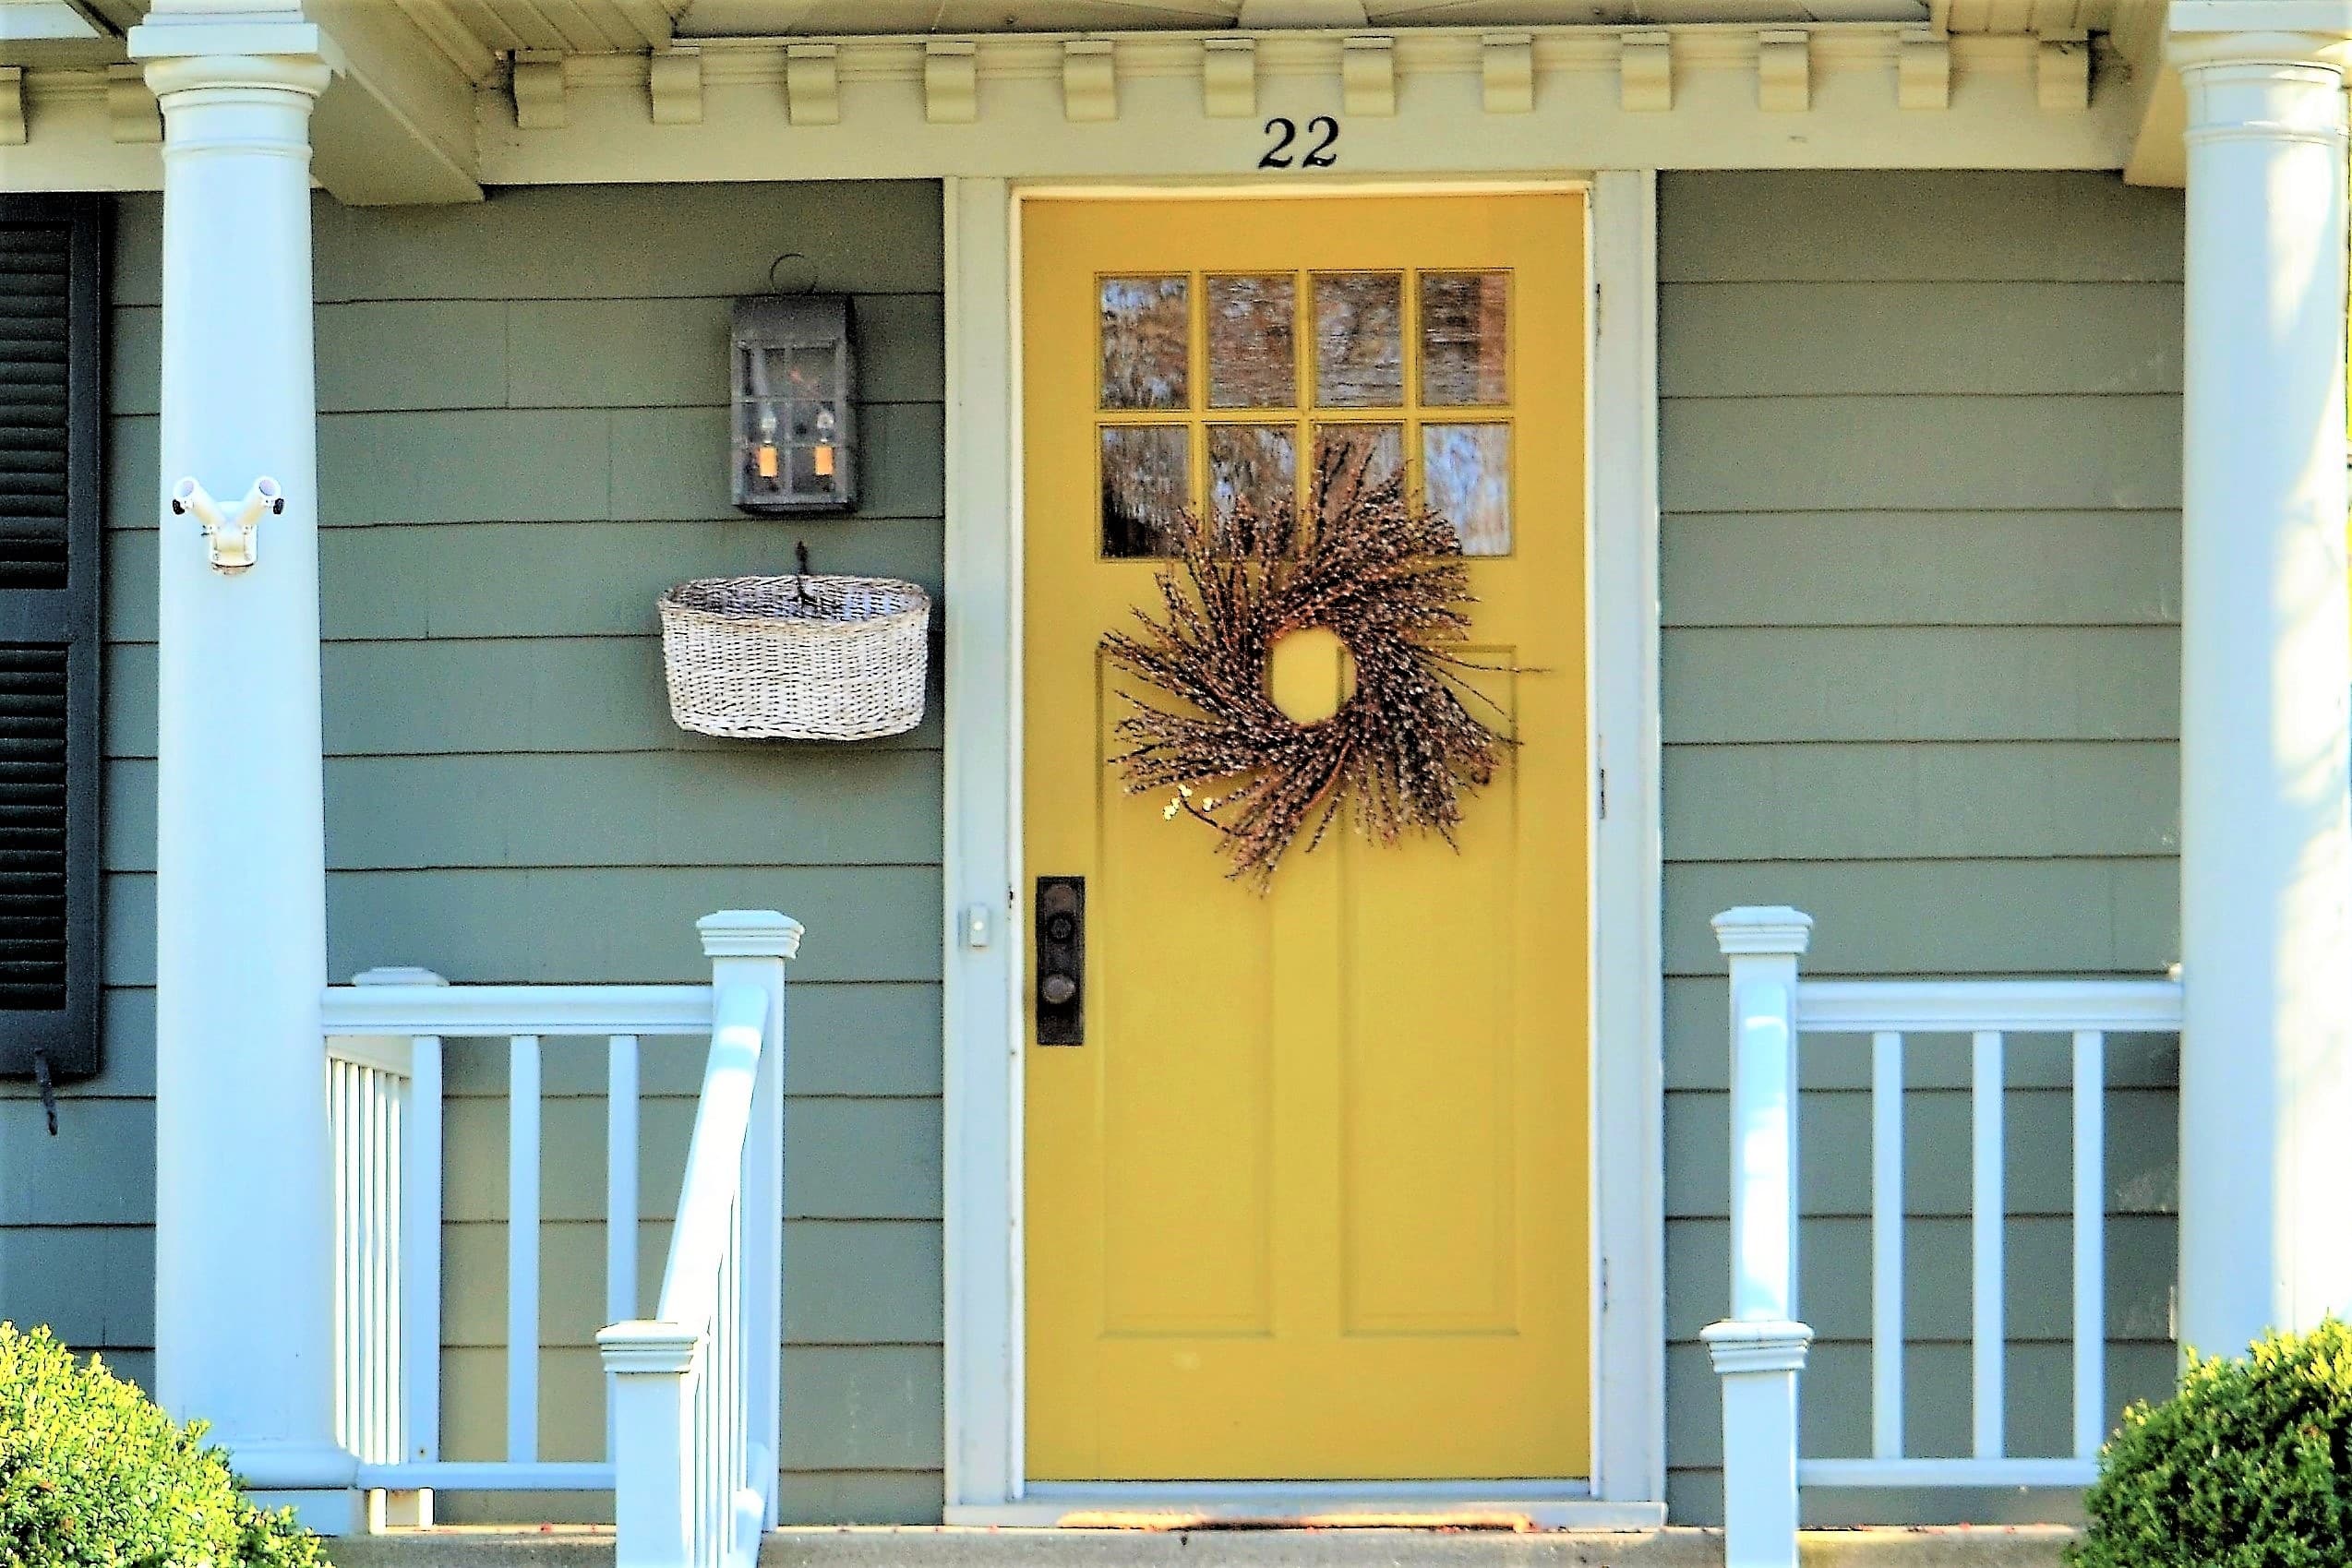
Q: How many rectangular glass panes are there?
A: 8